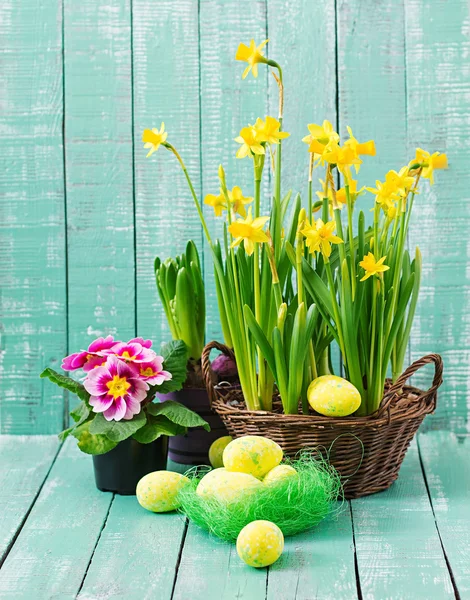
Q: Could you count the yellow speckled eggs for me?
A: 7